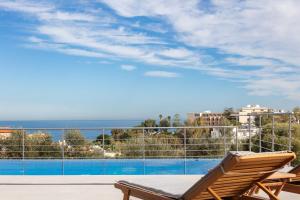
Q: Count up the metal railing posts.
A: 11